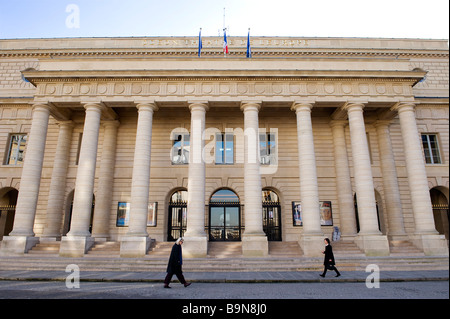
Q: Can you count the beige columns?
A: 12